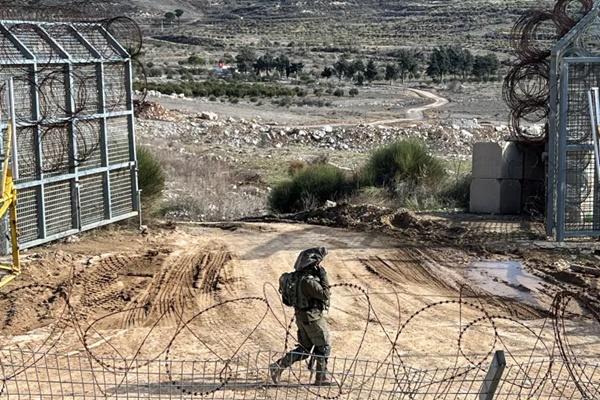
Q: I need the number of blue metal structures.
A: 2